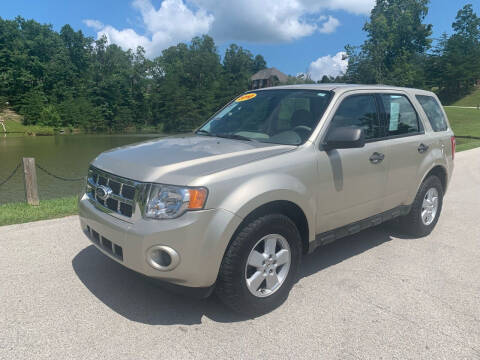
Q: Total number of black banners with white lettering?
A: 0